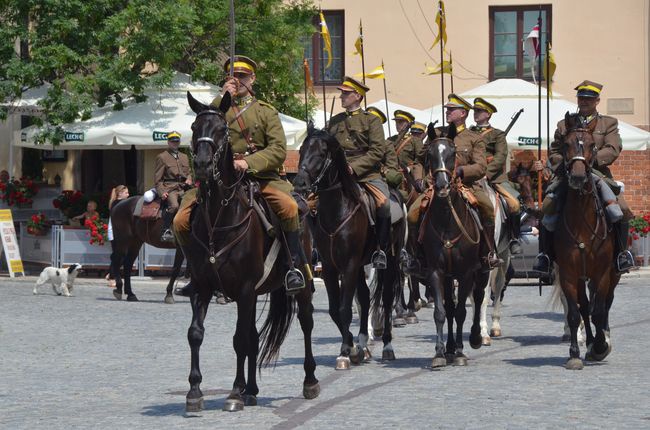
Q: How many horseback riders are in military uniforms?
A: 9